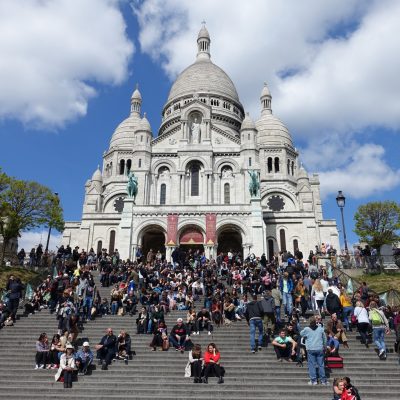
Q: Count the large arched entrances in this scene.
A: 3